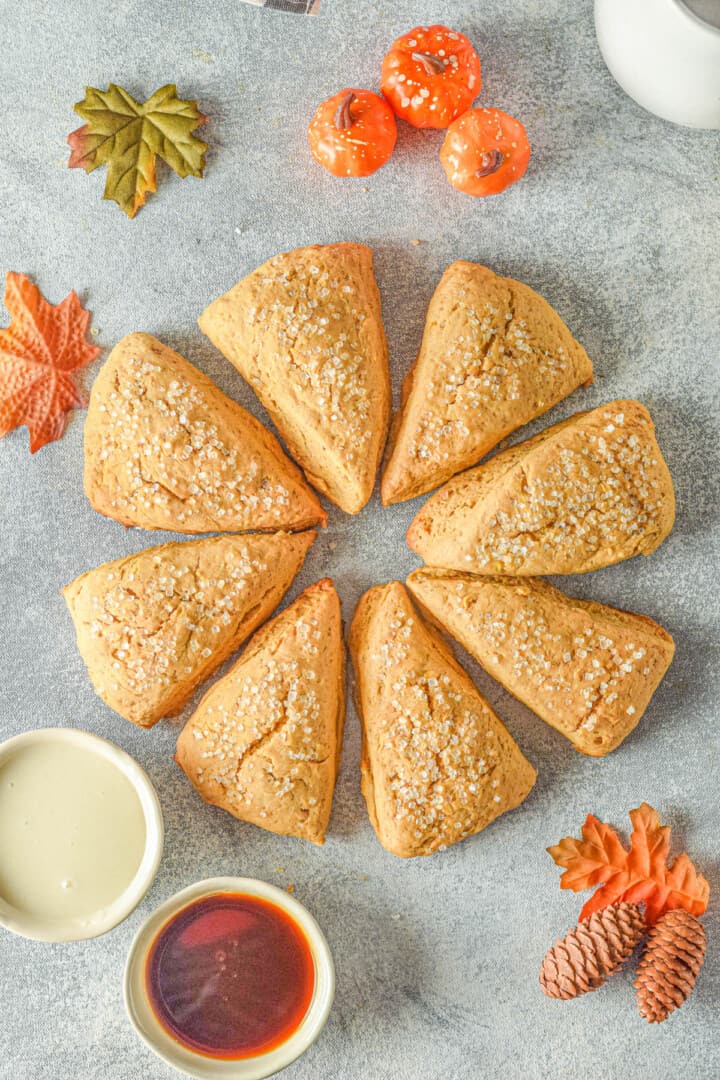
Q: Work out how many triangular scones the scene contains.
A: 8